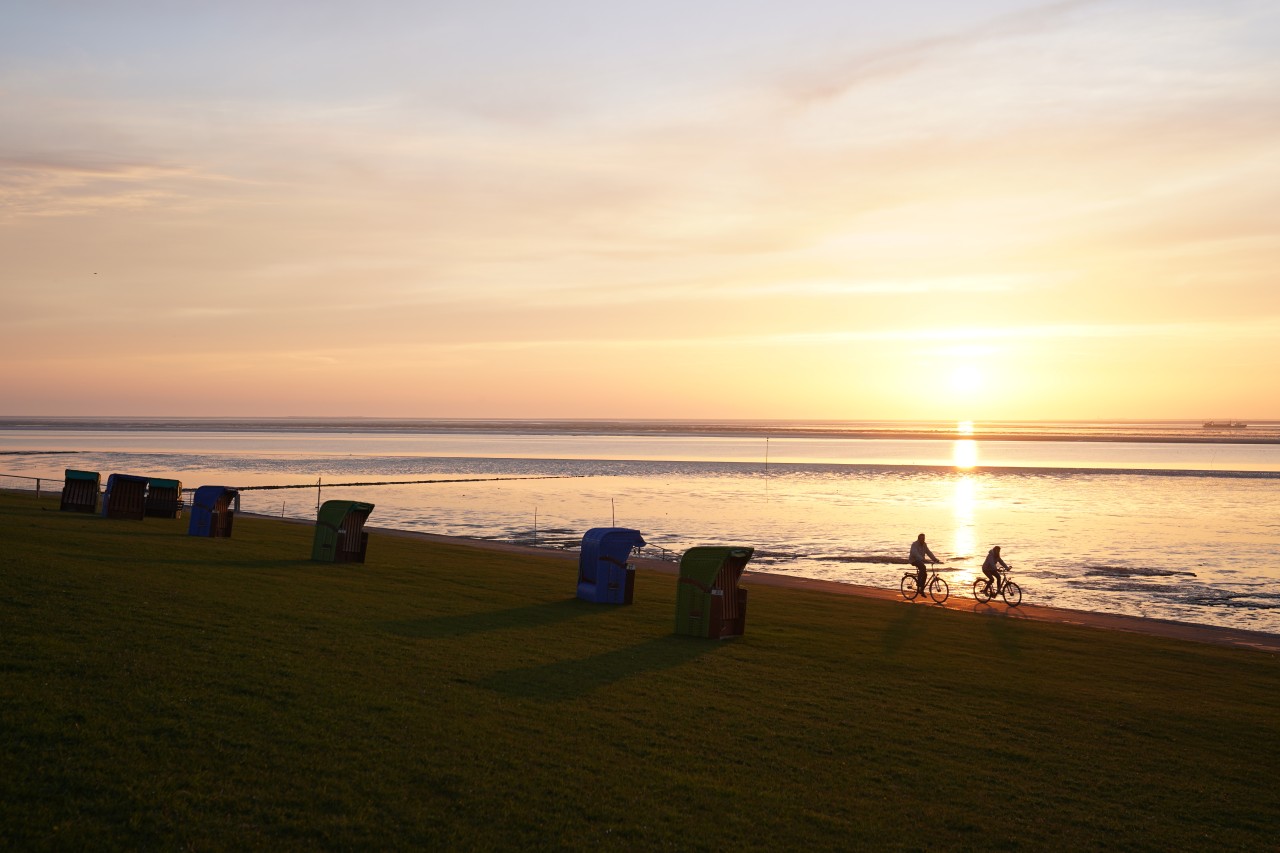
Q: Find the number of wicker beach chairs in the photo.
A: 7